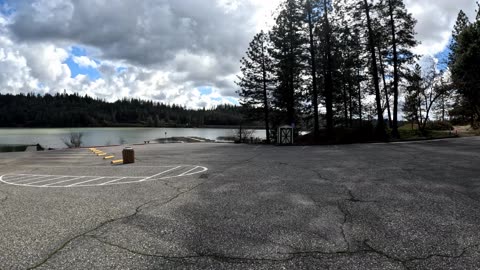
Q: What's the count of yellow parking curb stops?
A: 6